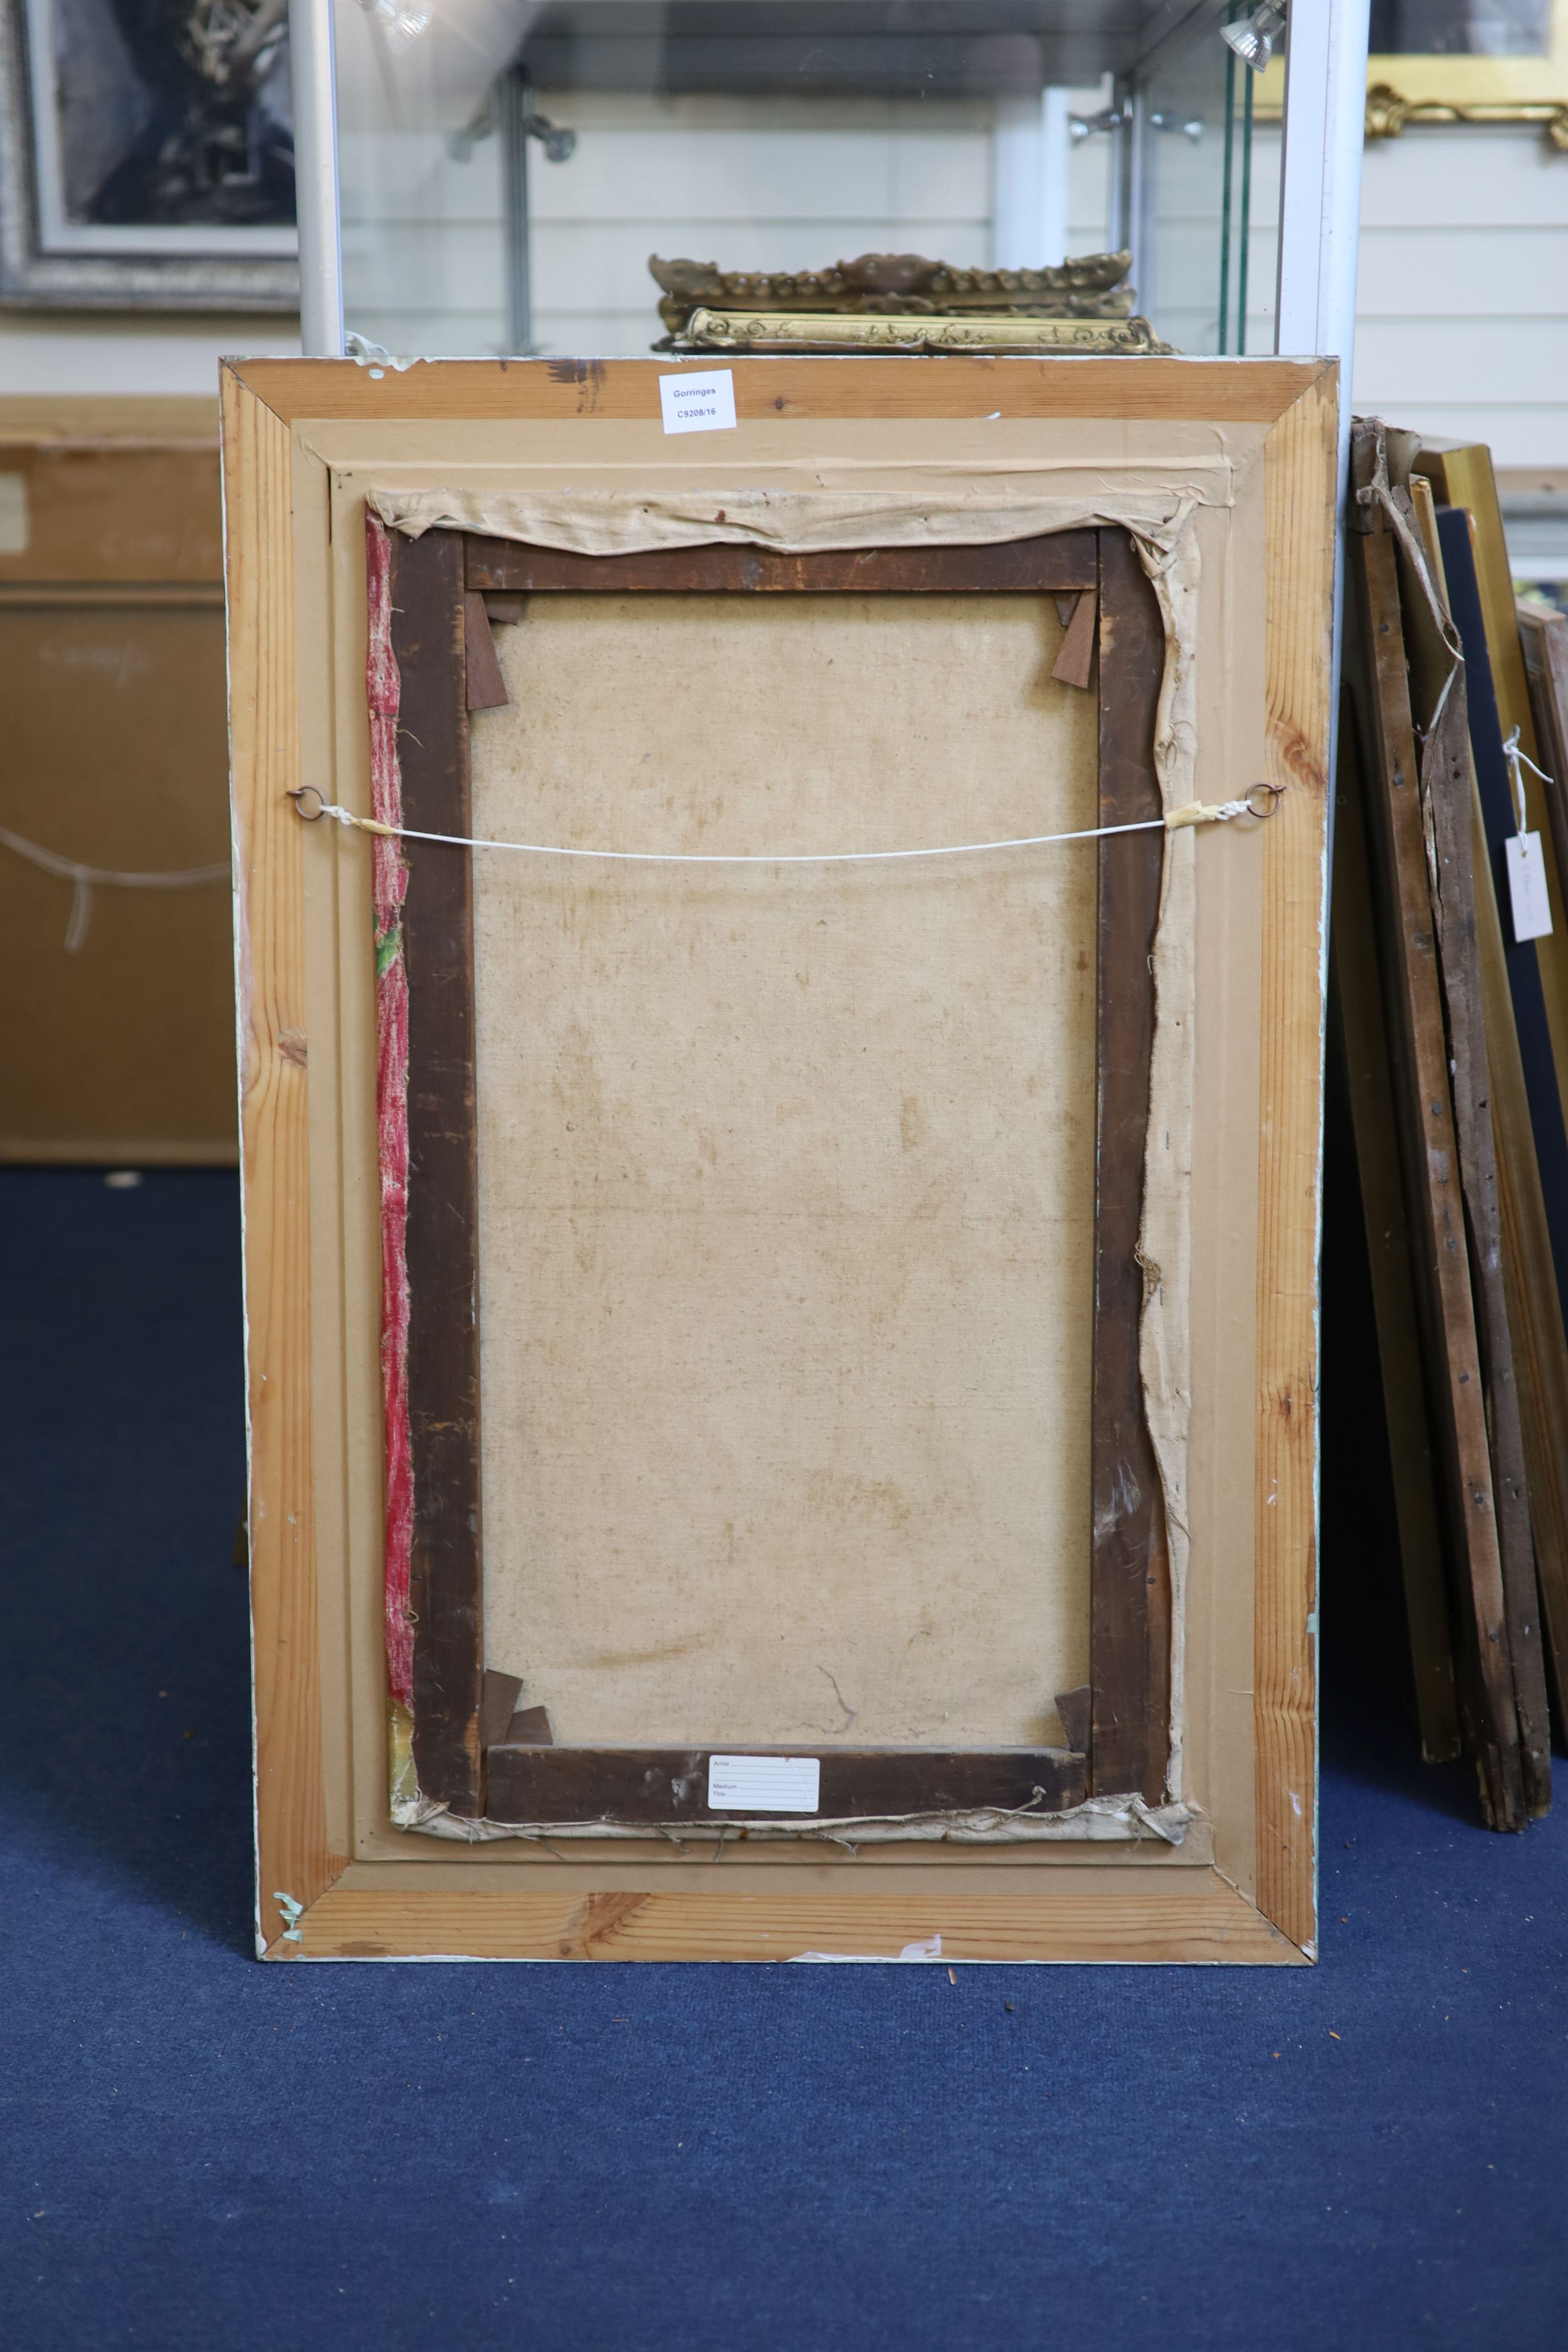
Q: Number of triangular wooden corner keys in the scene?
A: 7